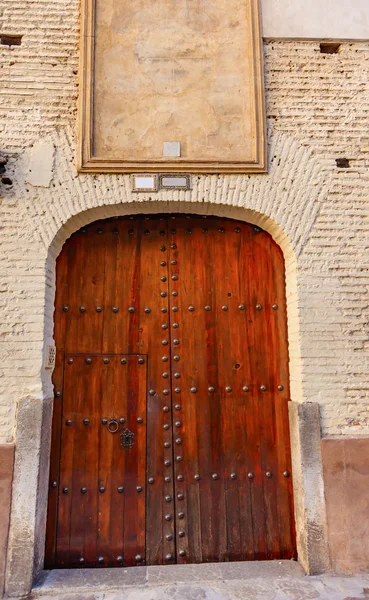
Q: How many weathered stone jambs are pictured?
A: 2